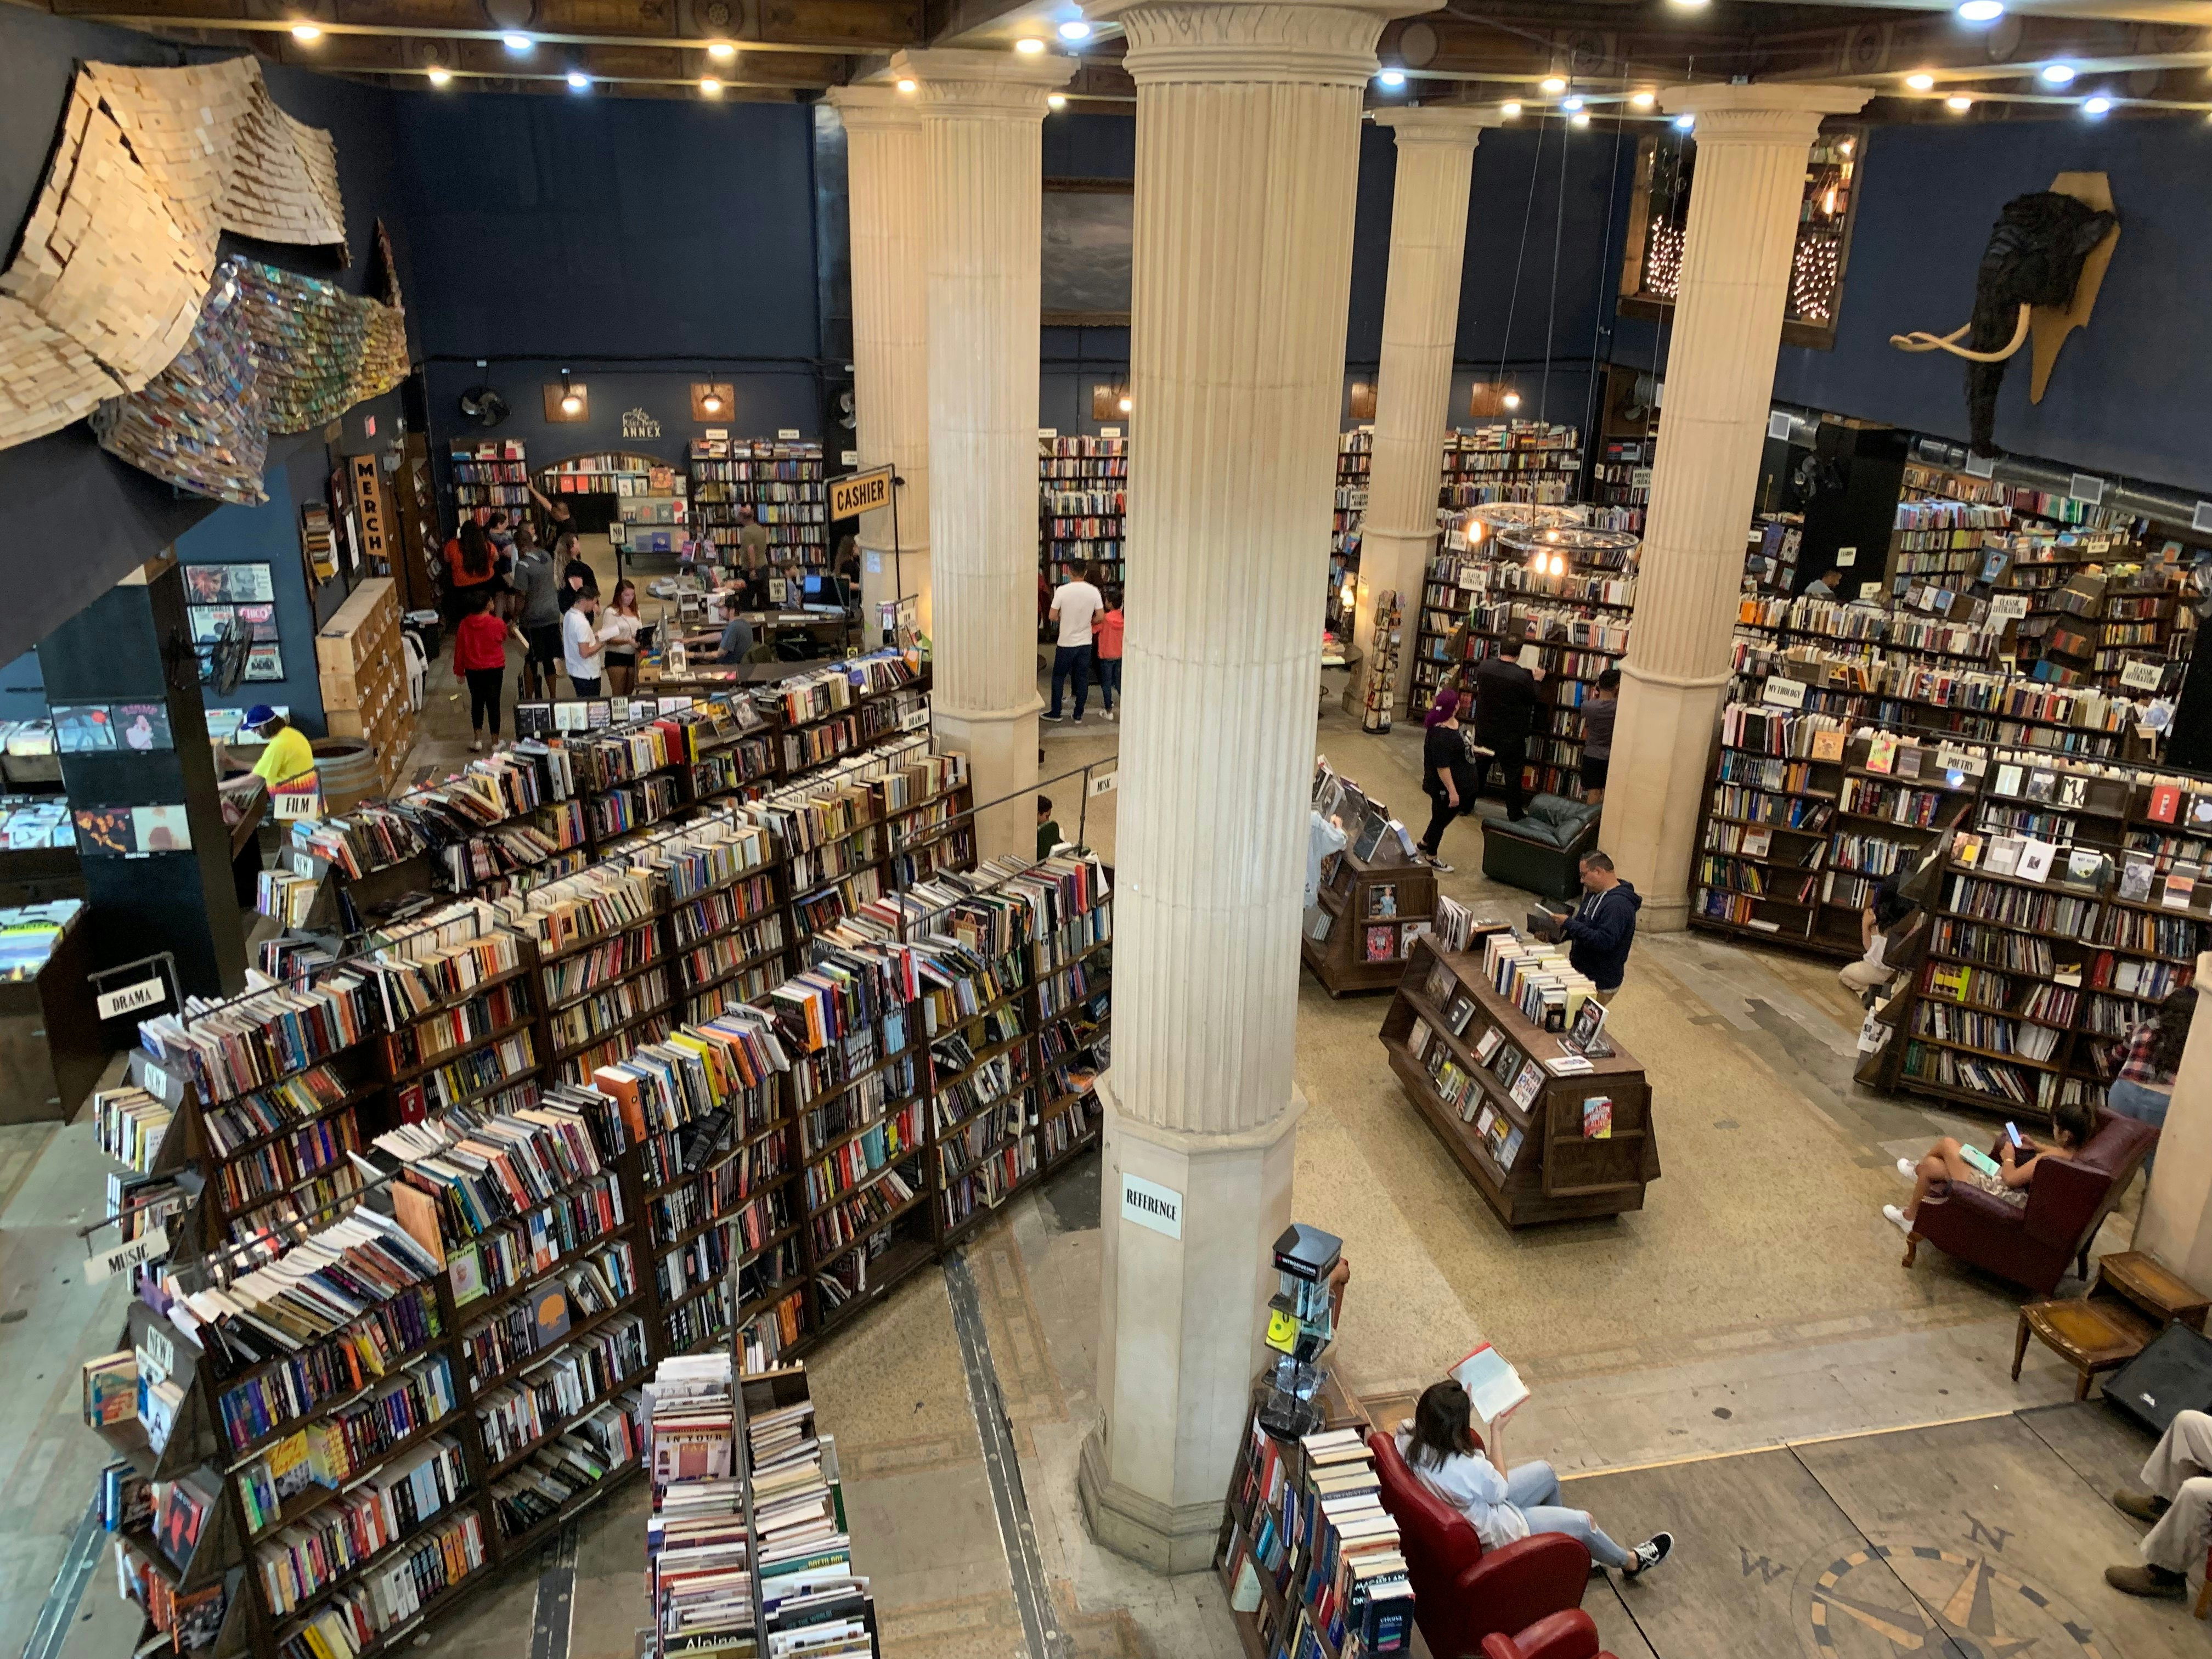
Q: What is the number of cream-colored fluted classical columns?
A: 5